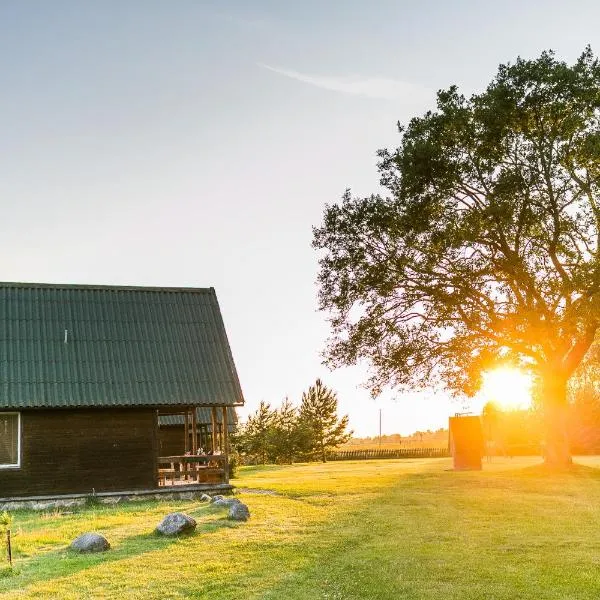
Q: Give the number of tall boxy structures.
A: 1